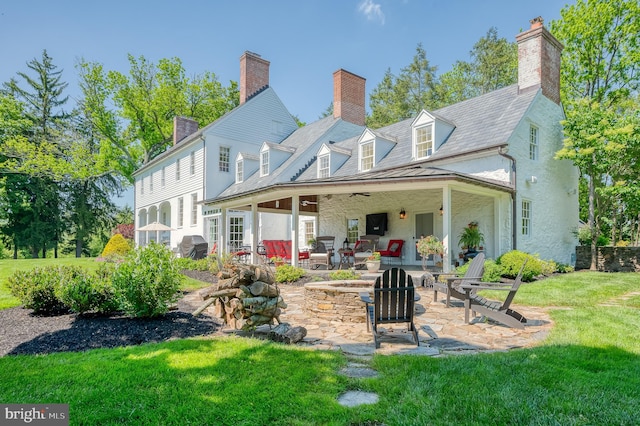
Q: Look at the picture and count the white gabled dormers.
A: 5